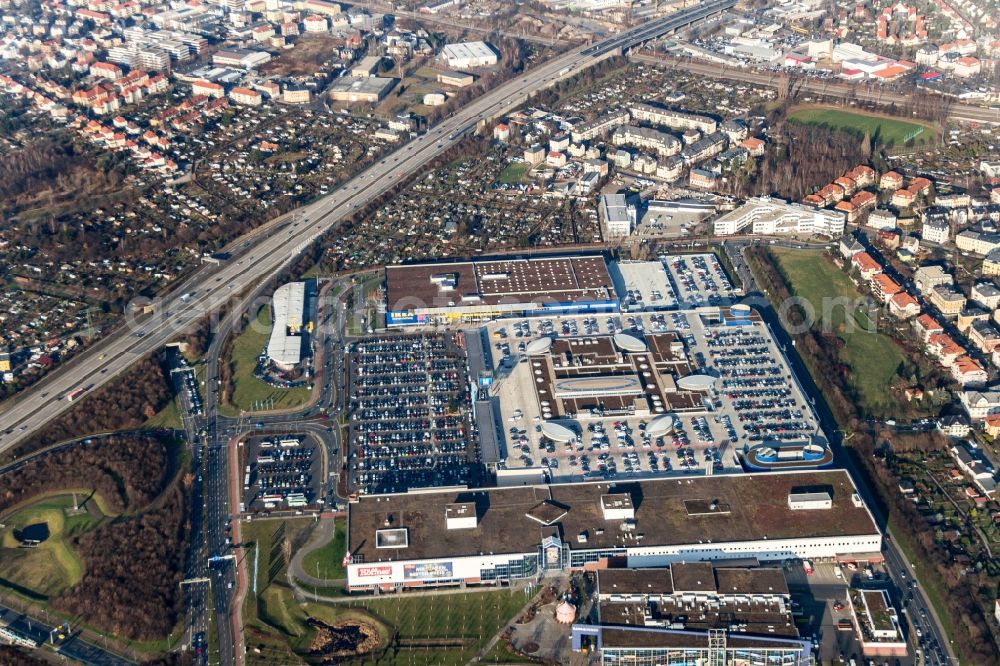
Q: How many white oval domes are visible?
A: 5